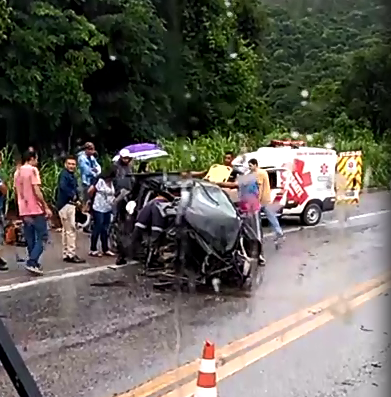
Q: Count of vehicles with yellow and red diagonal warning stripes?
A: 1